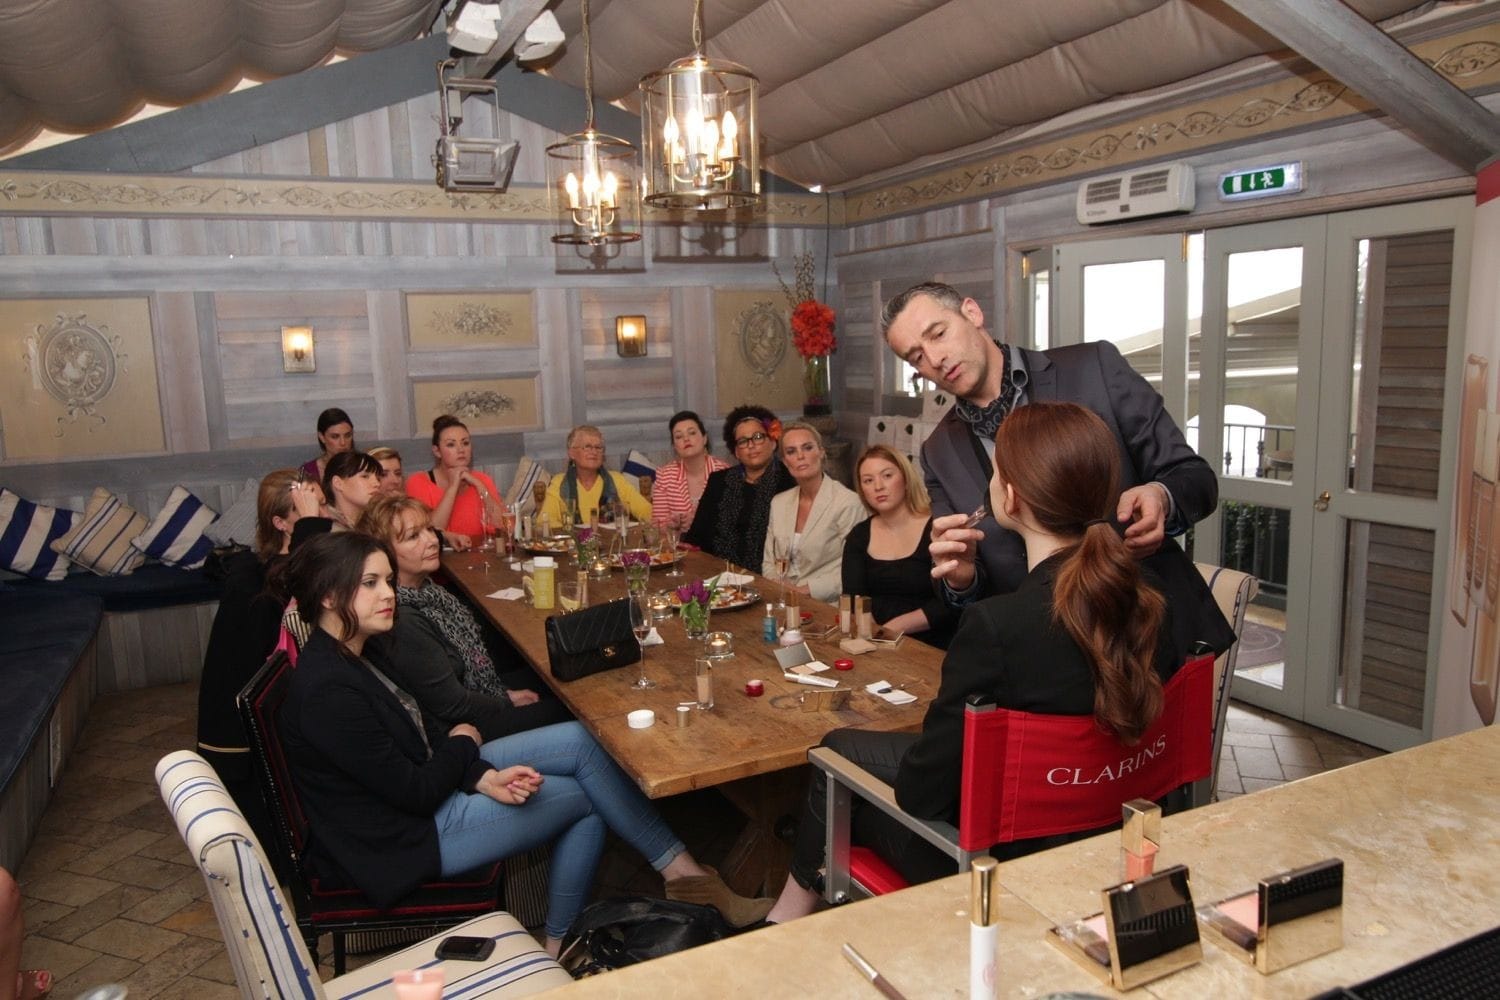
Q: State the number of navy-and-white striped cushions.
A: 3